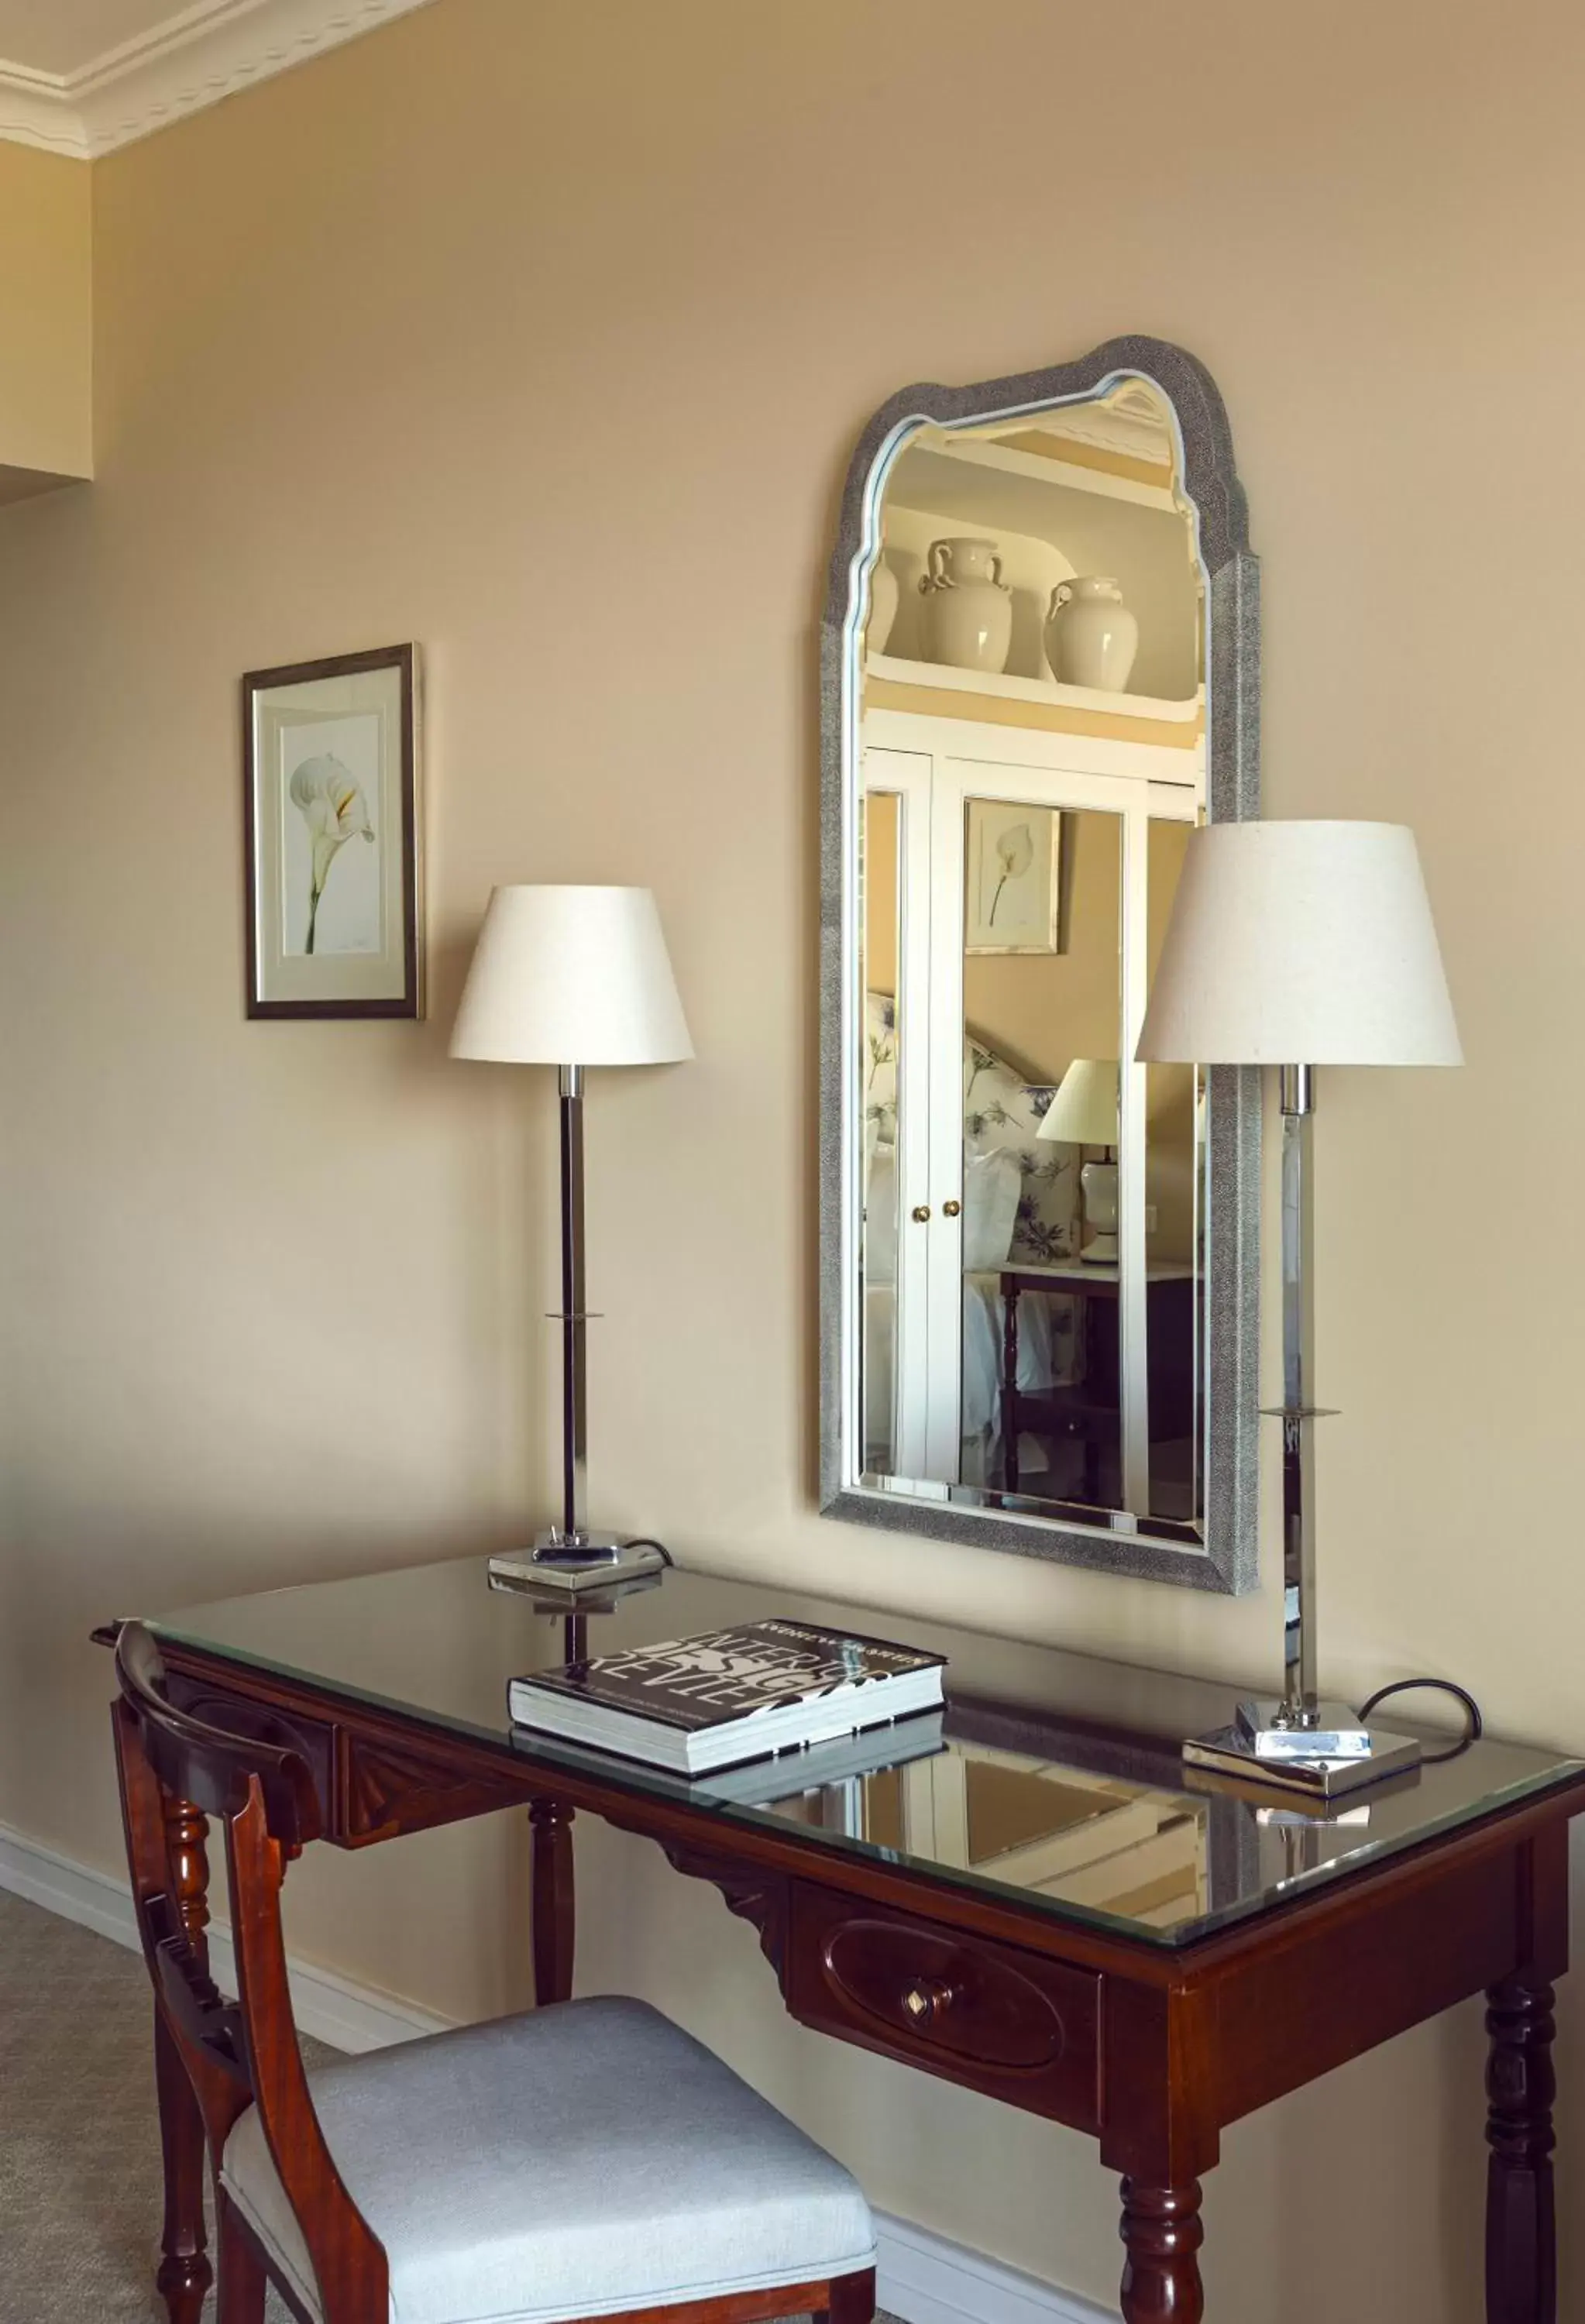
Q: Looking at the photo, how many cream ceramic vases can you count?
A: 3